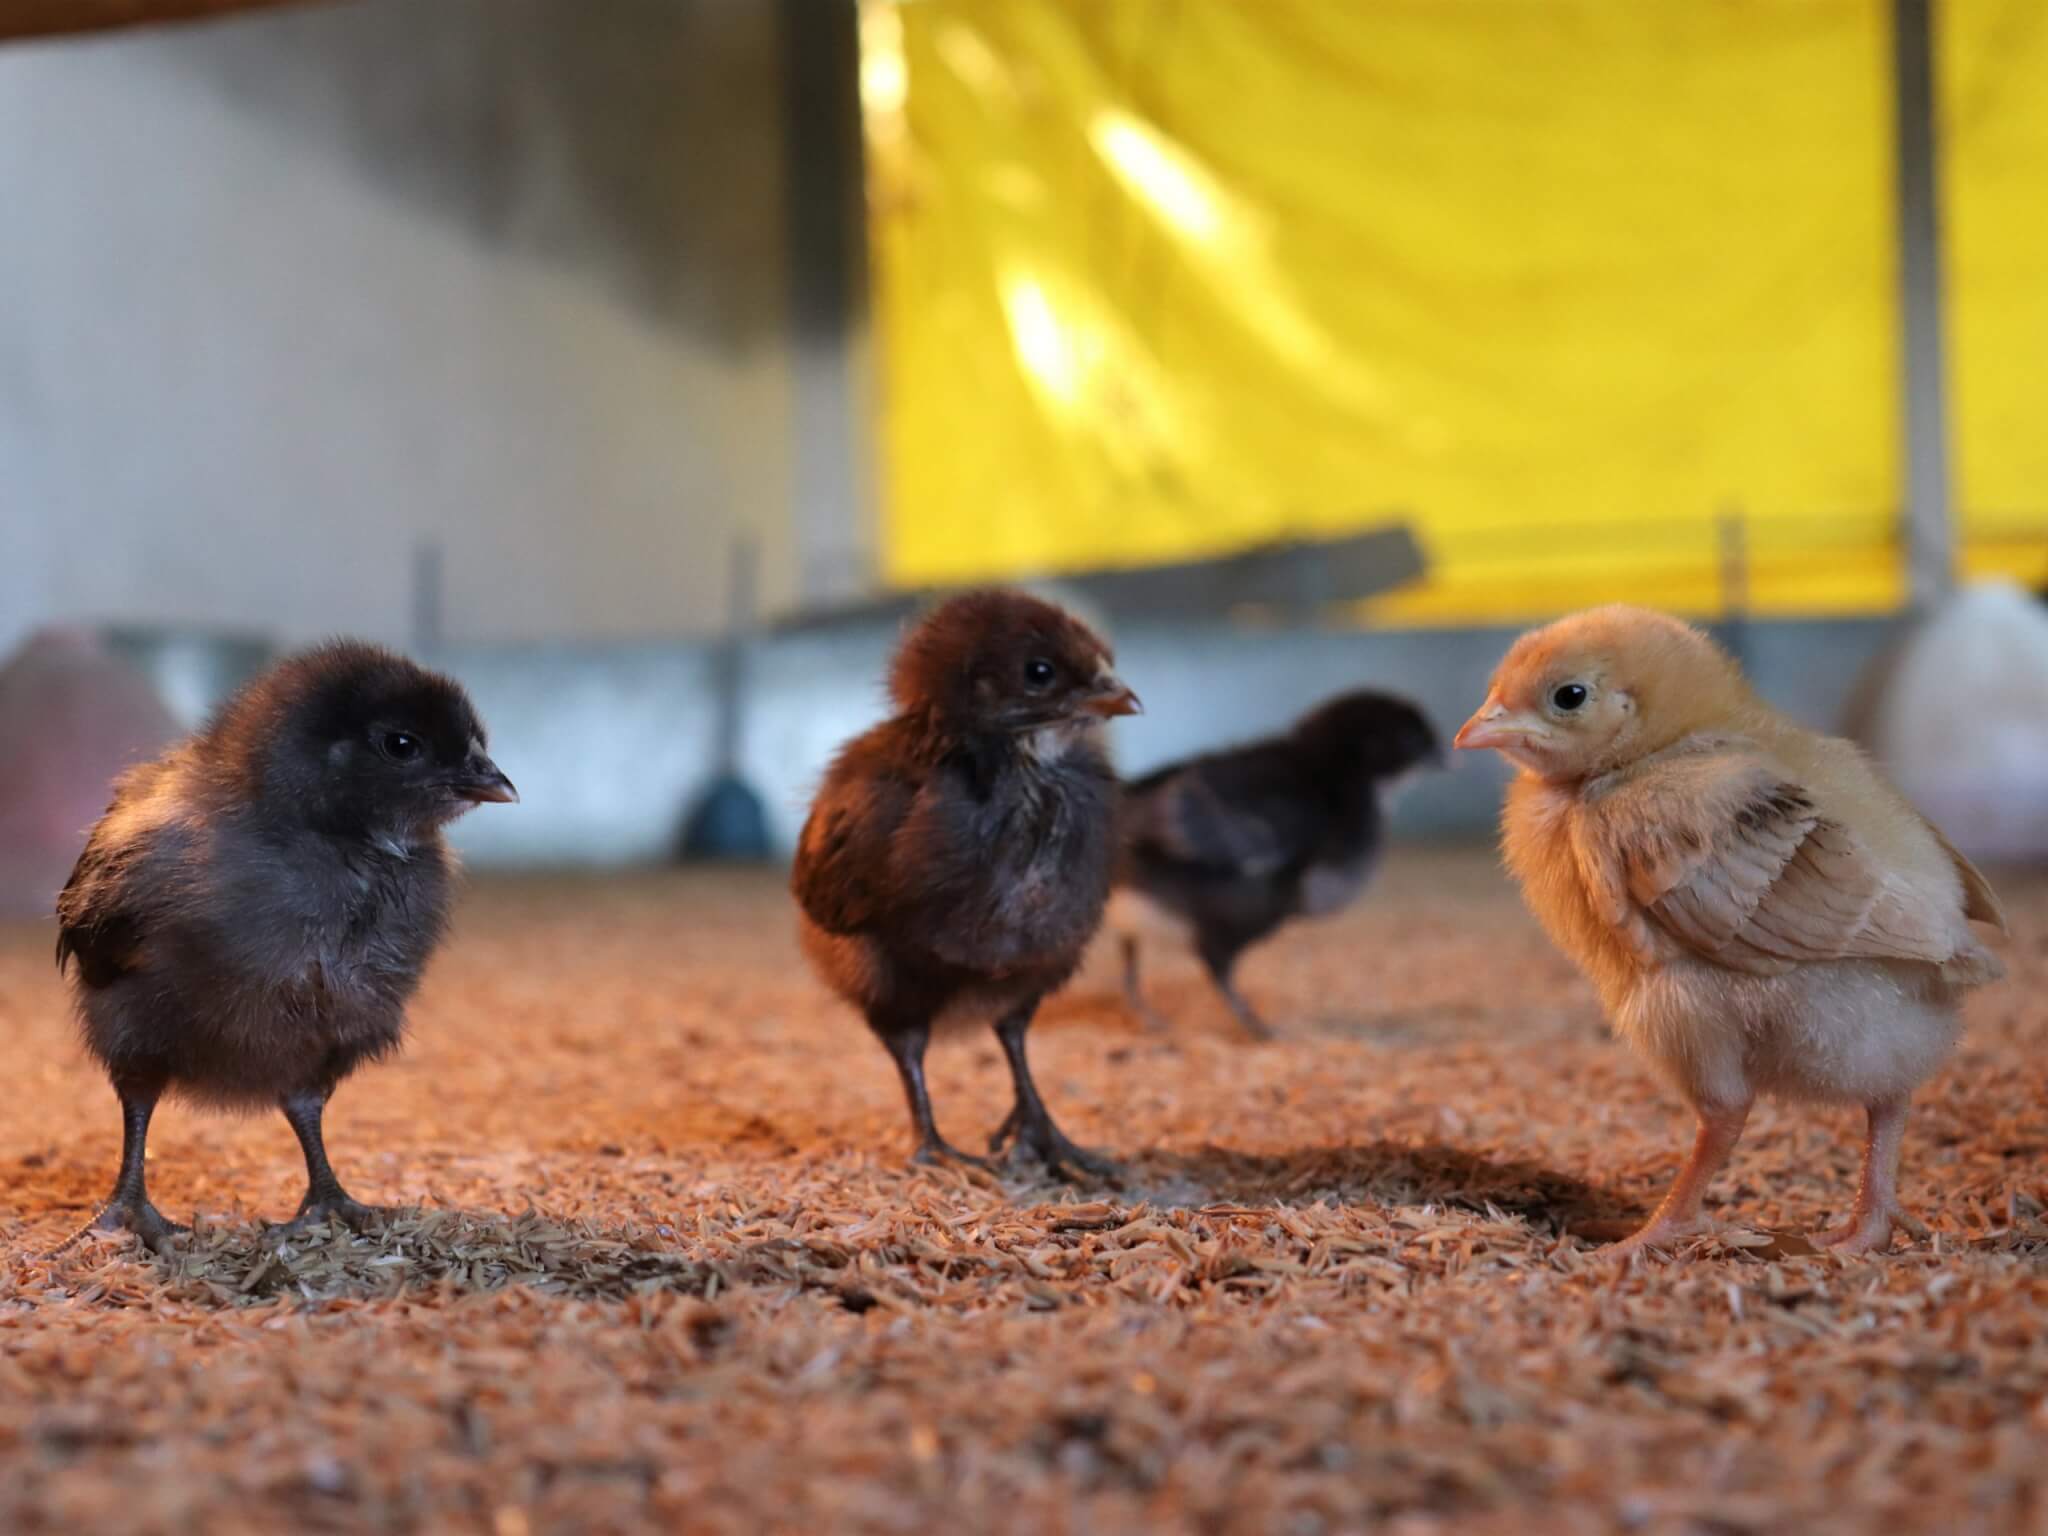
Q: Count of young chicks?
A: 4